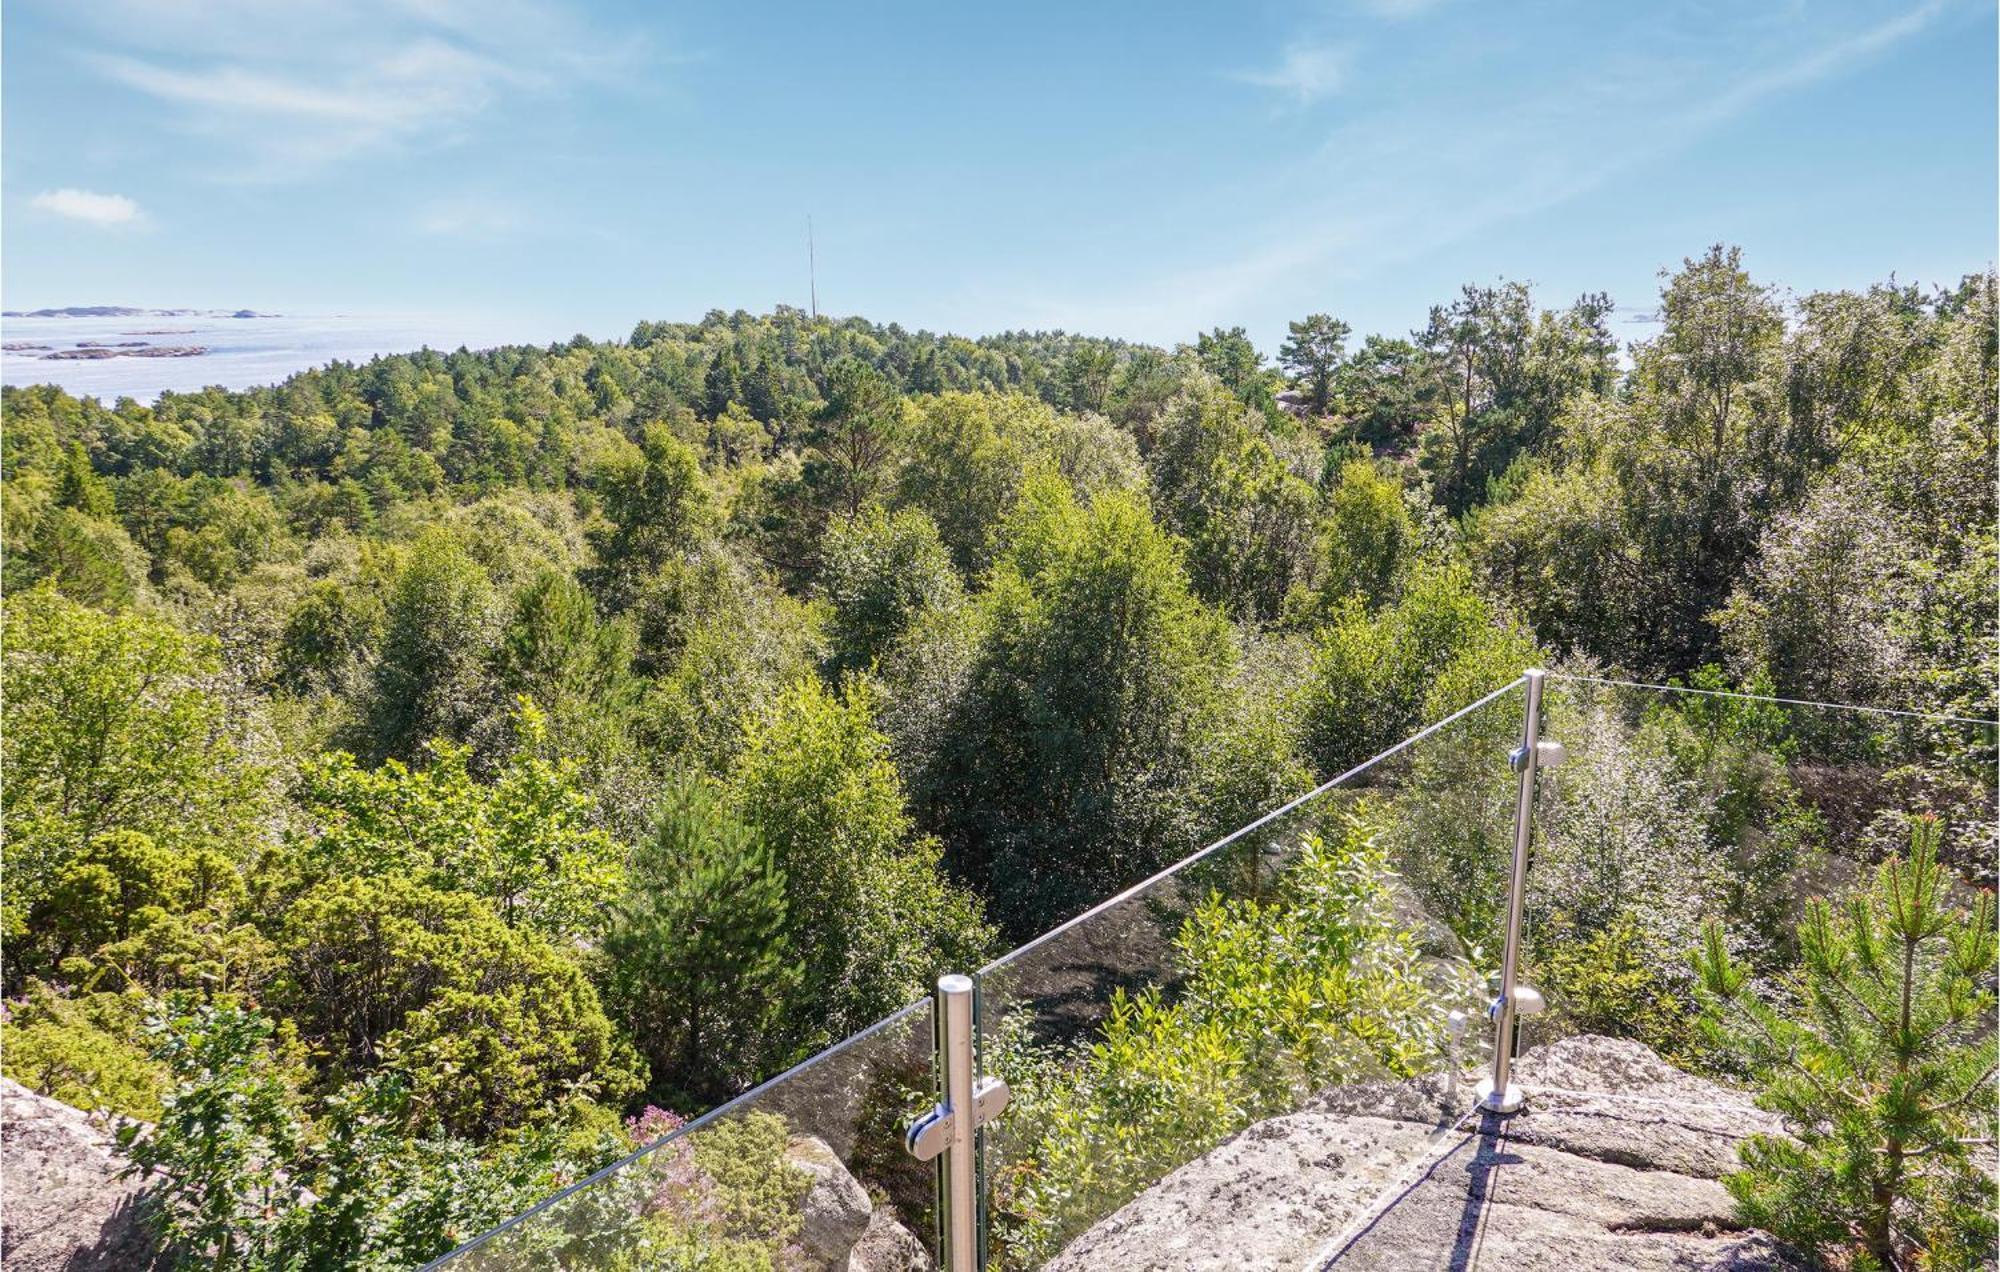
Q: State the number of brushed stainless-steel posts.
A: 2